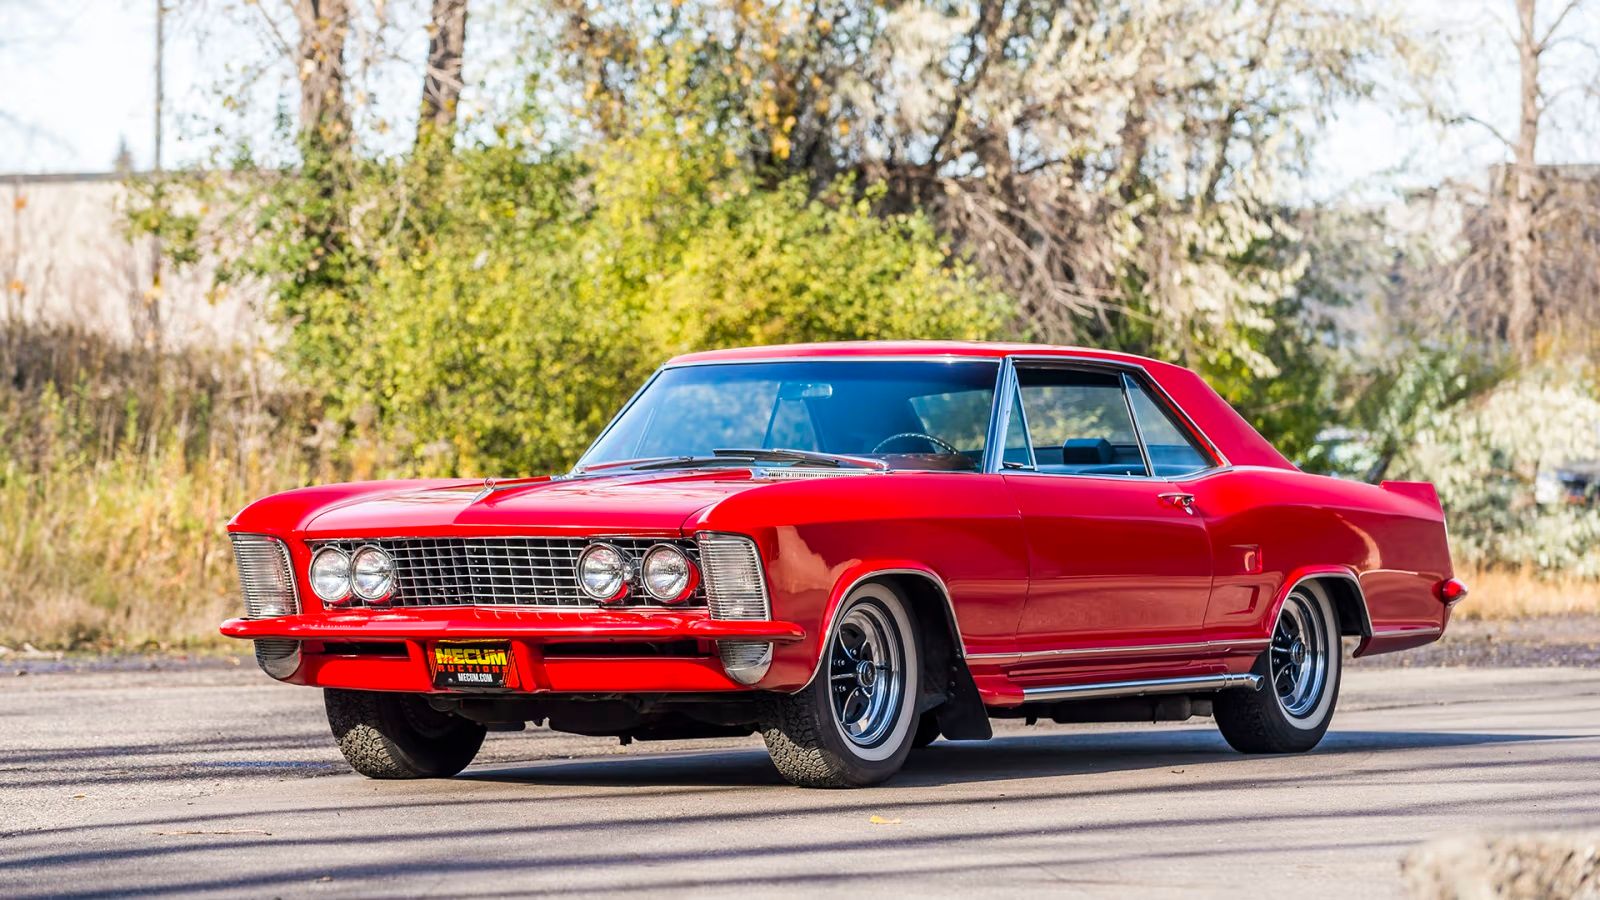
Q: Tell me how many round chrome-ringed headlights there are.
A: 4